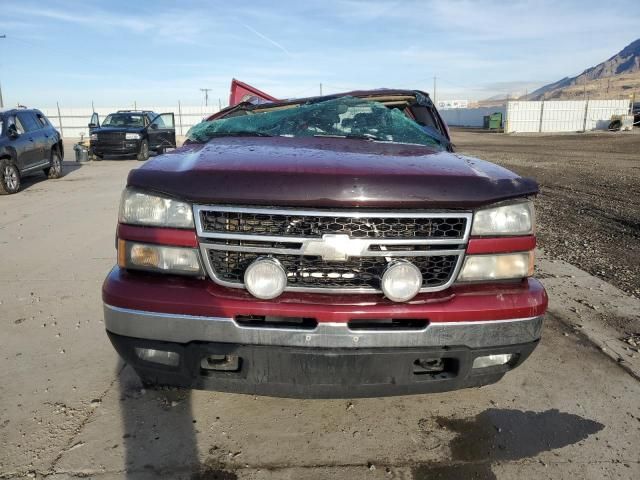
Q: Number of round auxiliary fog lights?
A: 2